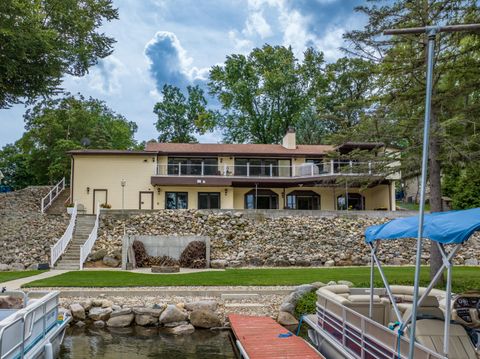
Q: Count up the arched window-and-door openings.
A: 3